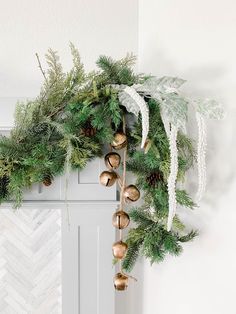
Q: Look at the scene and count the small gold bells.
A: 7